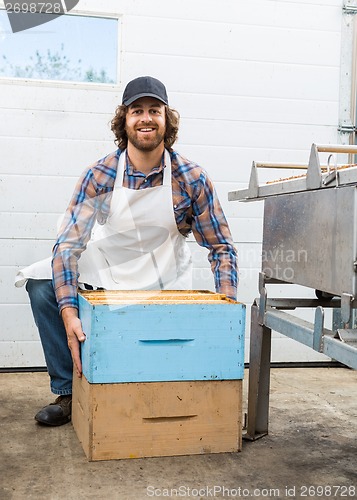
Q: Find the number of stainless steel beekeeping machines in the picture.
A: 1